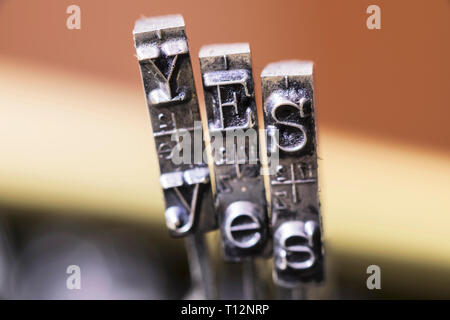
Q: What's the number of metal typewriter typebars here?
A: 3